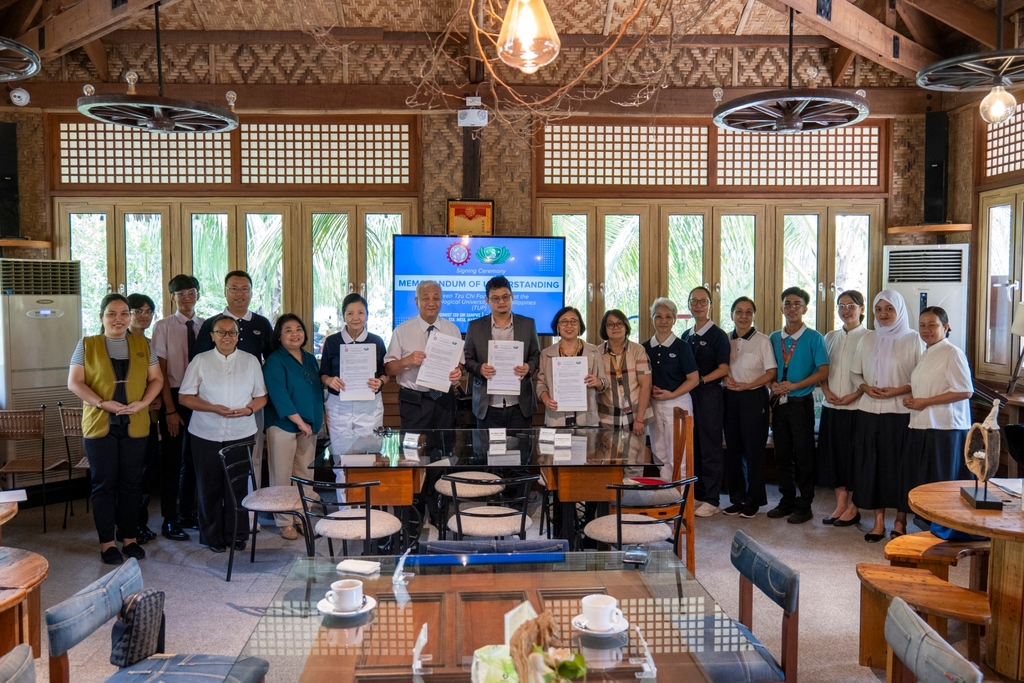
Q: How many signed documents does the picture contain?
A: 4